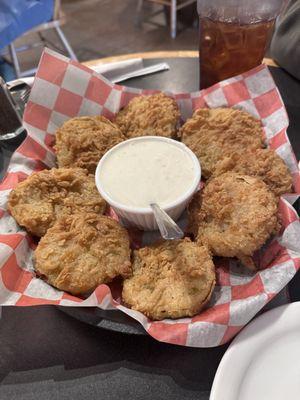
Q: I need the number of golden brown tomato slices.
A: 8